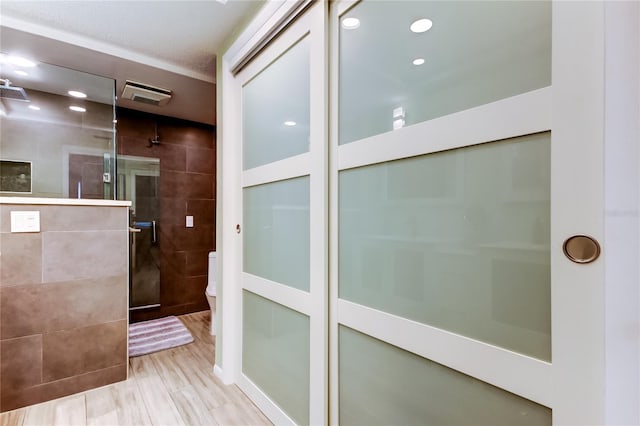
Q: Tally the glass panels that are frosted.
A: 6